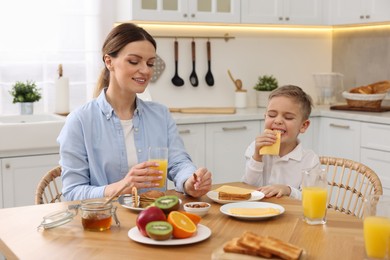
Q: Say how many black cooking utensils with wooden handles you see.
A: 3